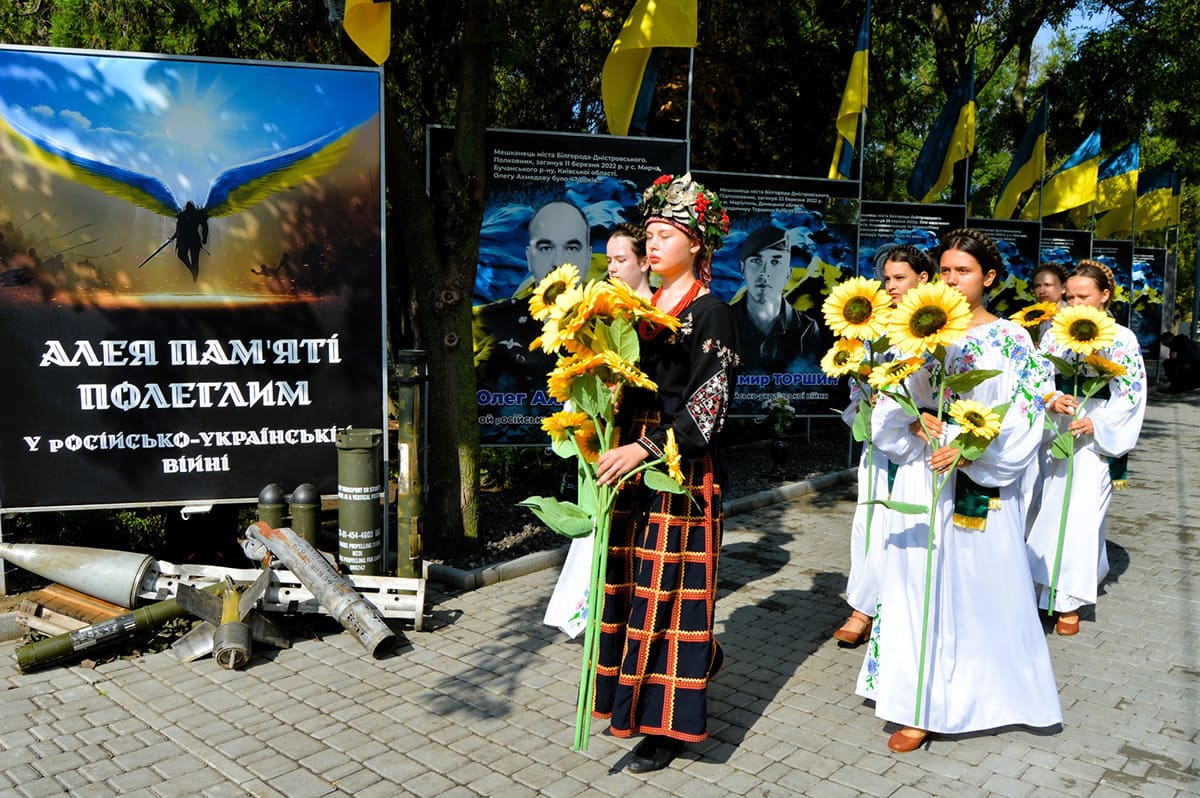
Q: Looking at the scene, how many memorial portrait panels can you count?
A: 7